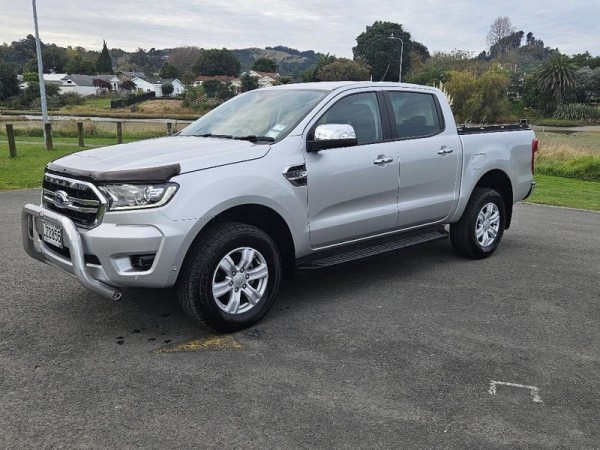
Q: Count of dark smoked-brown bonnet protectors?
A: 1